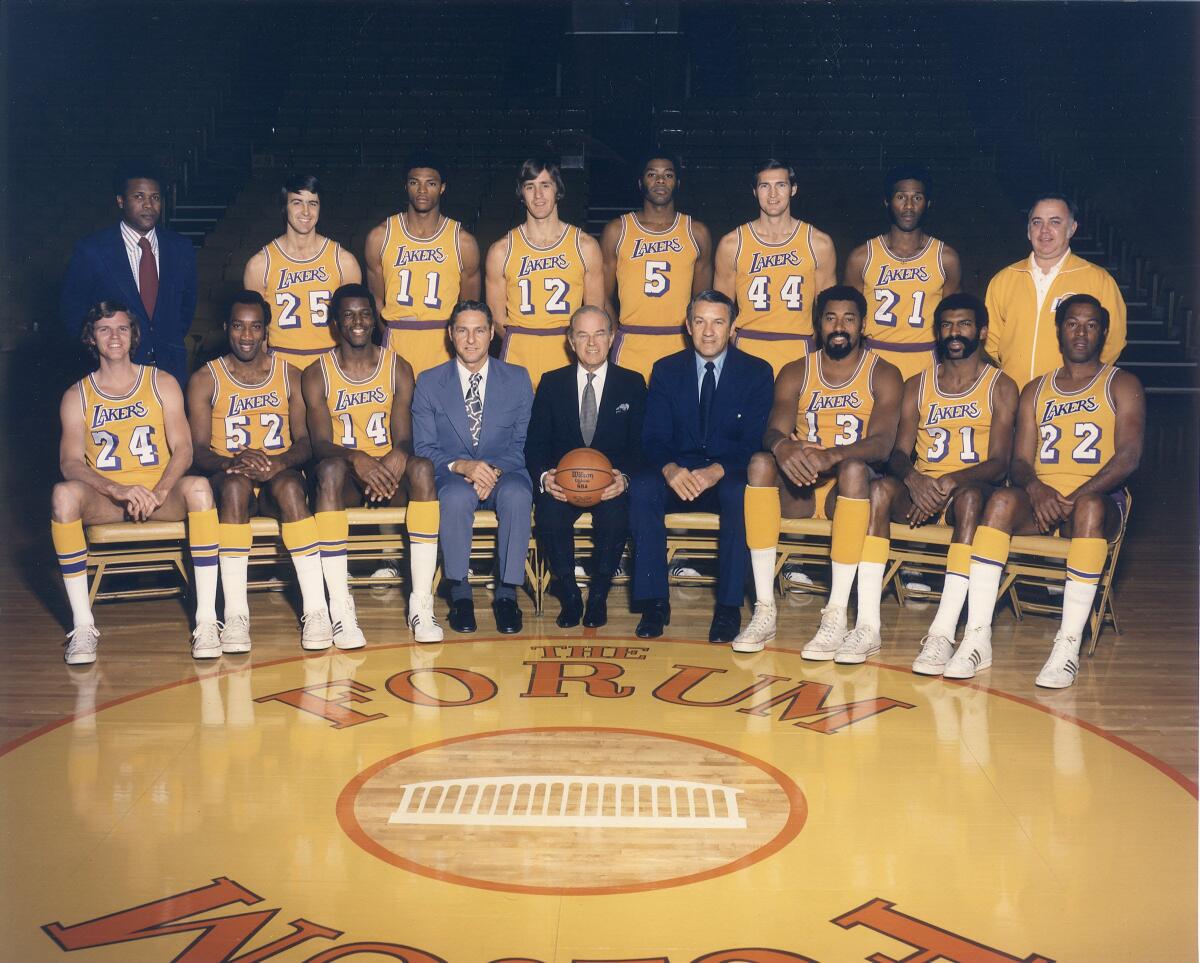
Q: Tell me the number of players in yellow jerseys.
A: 12